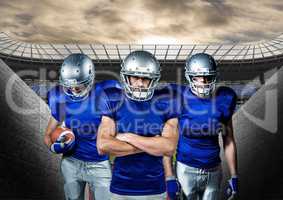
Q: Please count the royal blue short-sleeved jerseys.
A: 3